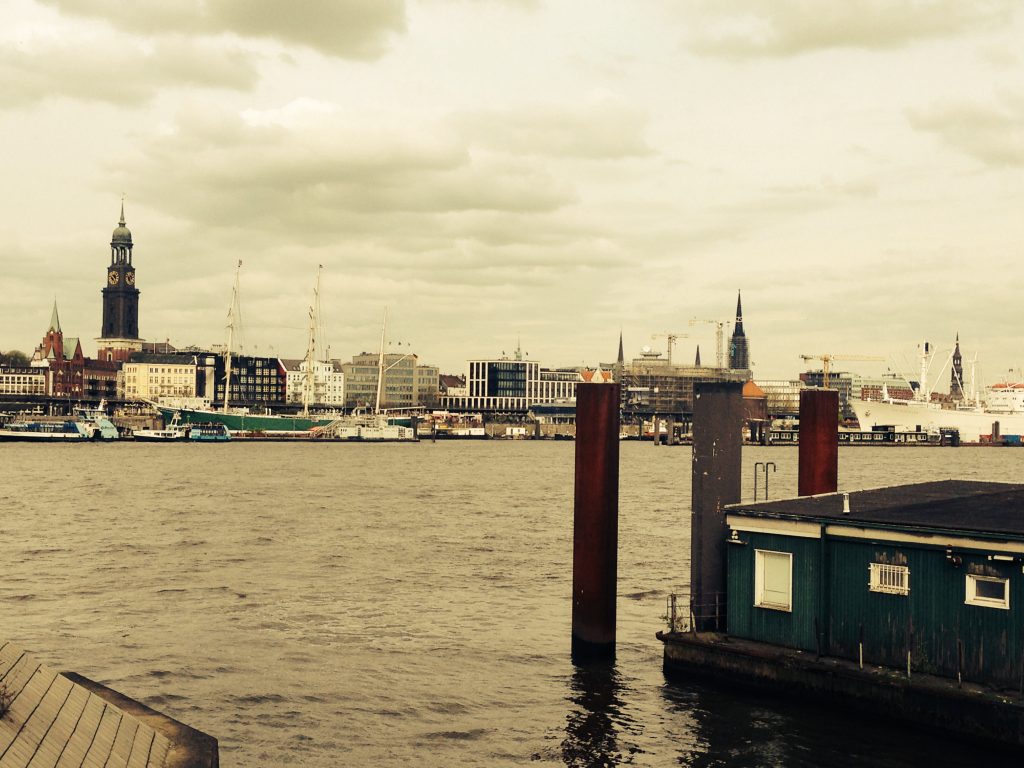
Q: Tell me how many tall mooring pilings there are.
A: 3